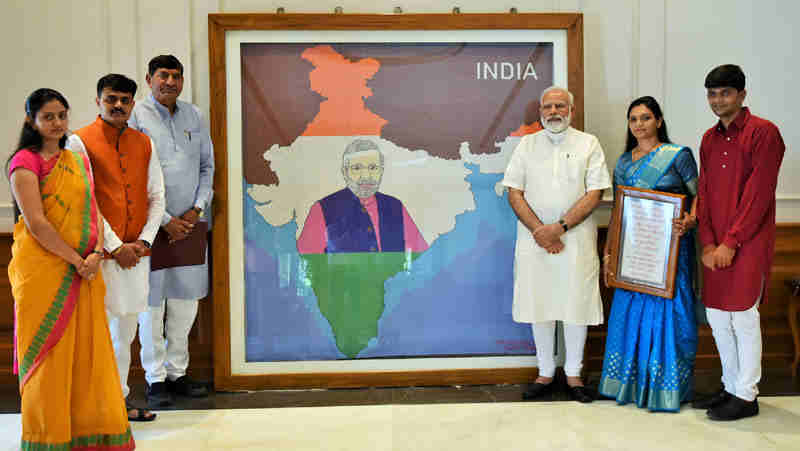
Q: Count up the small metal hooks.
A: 5